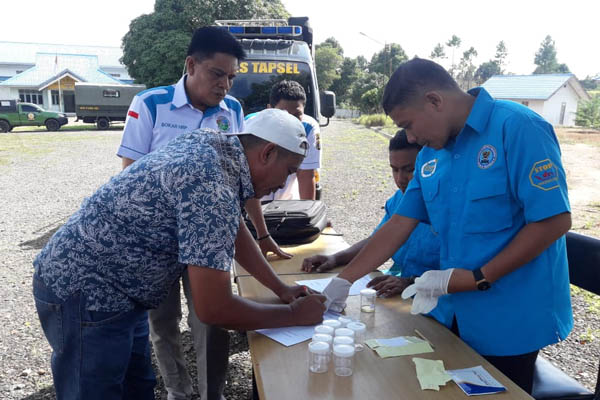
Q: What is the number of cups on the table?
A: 10